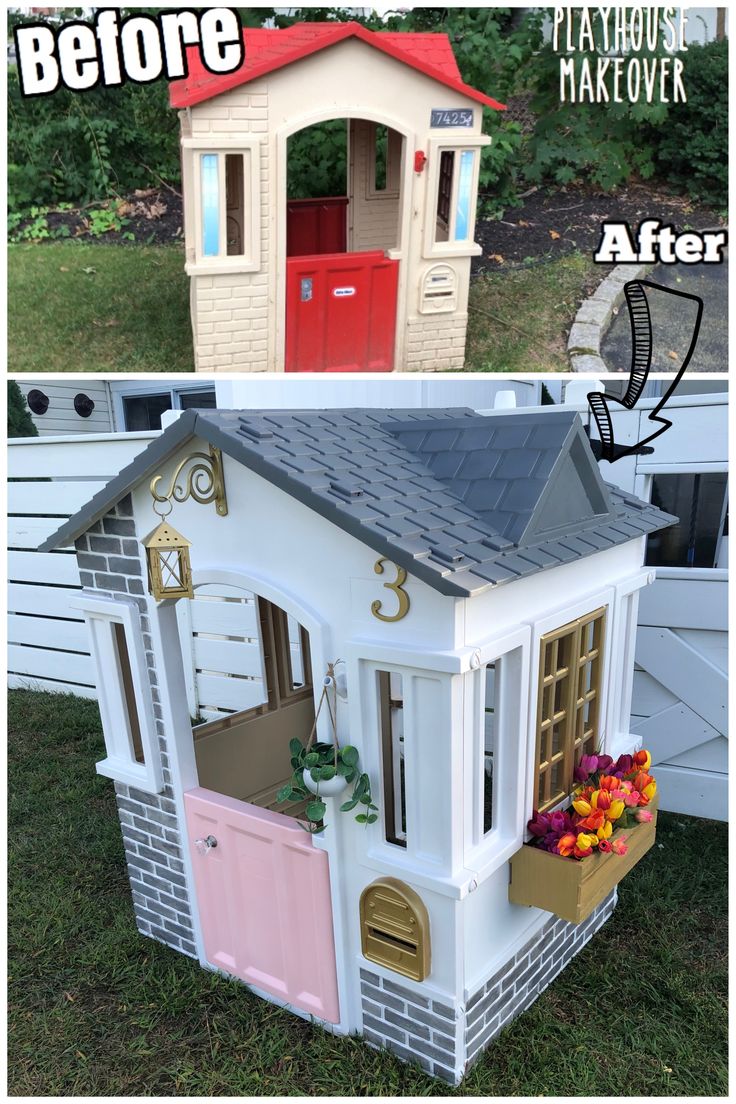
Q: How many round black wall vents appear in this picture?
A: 2